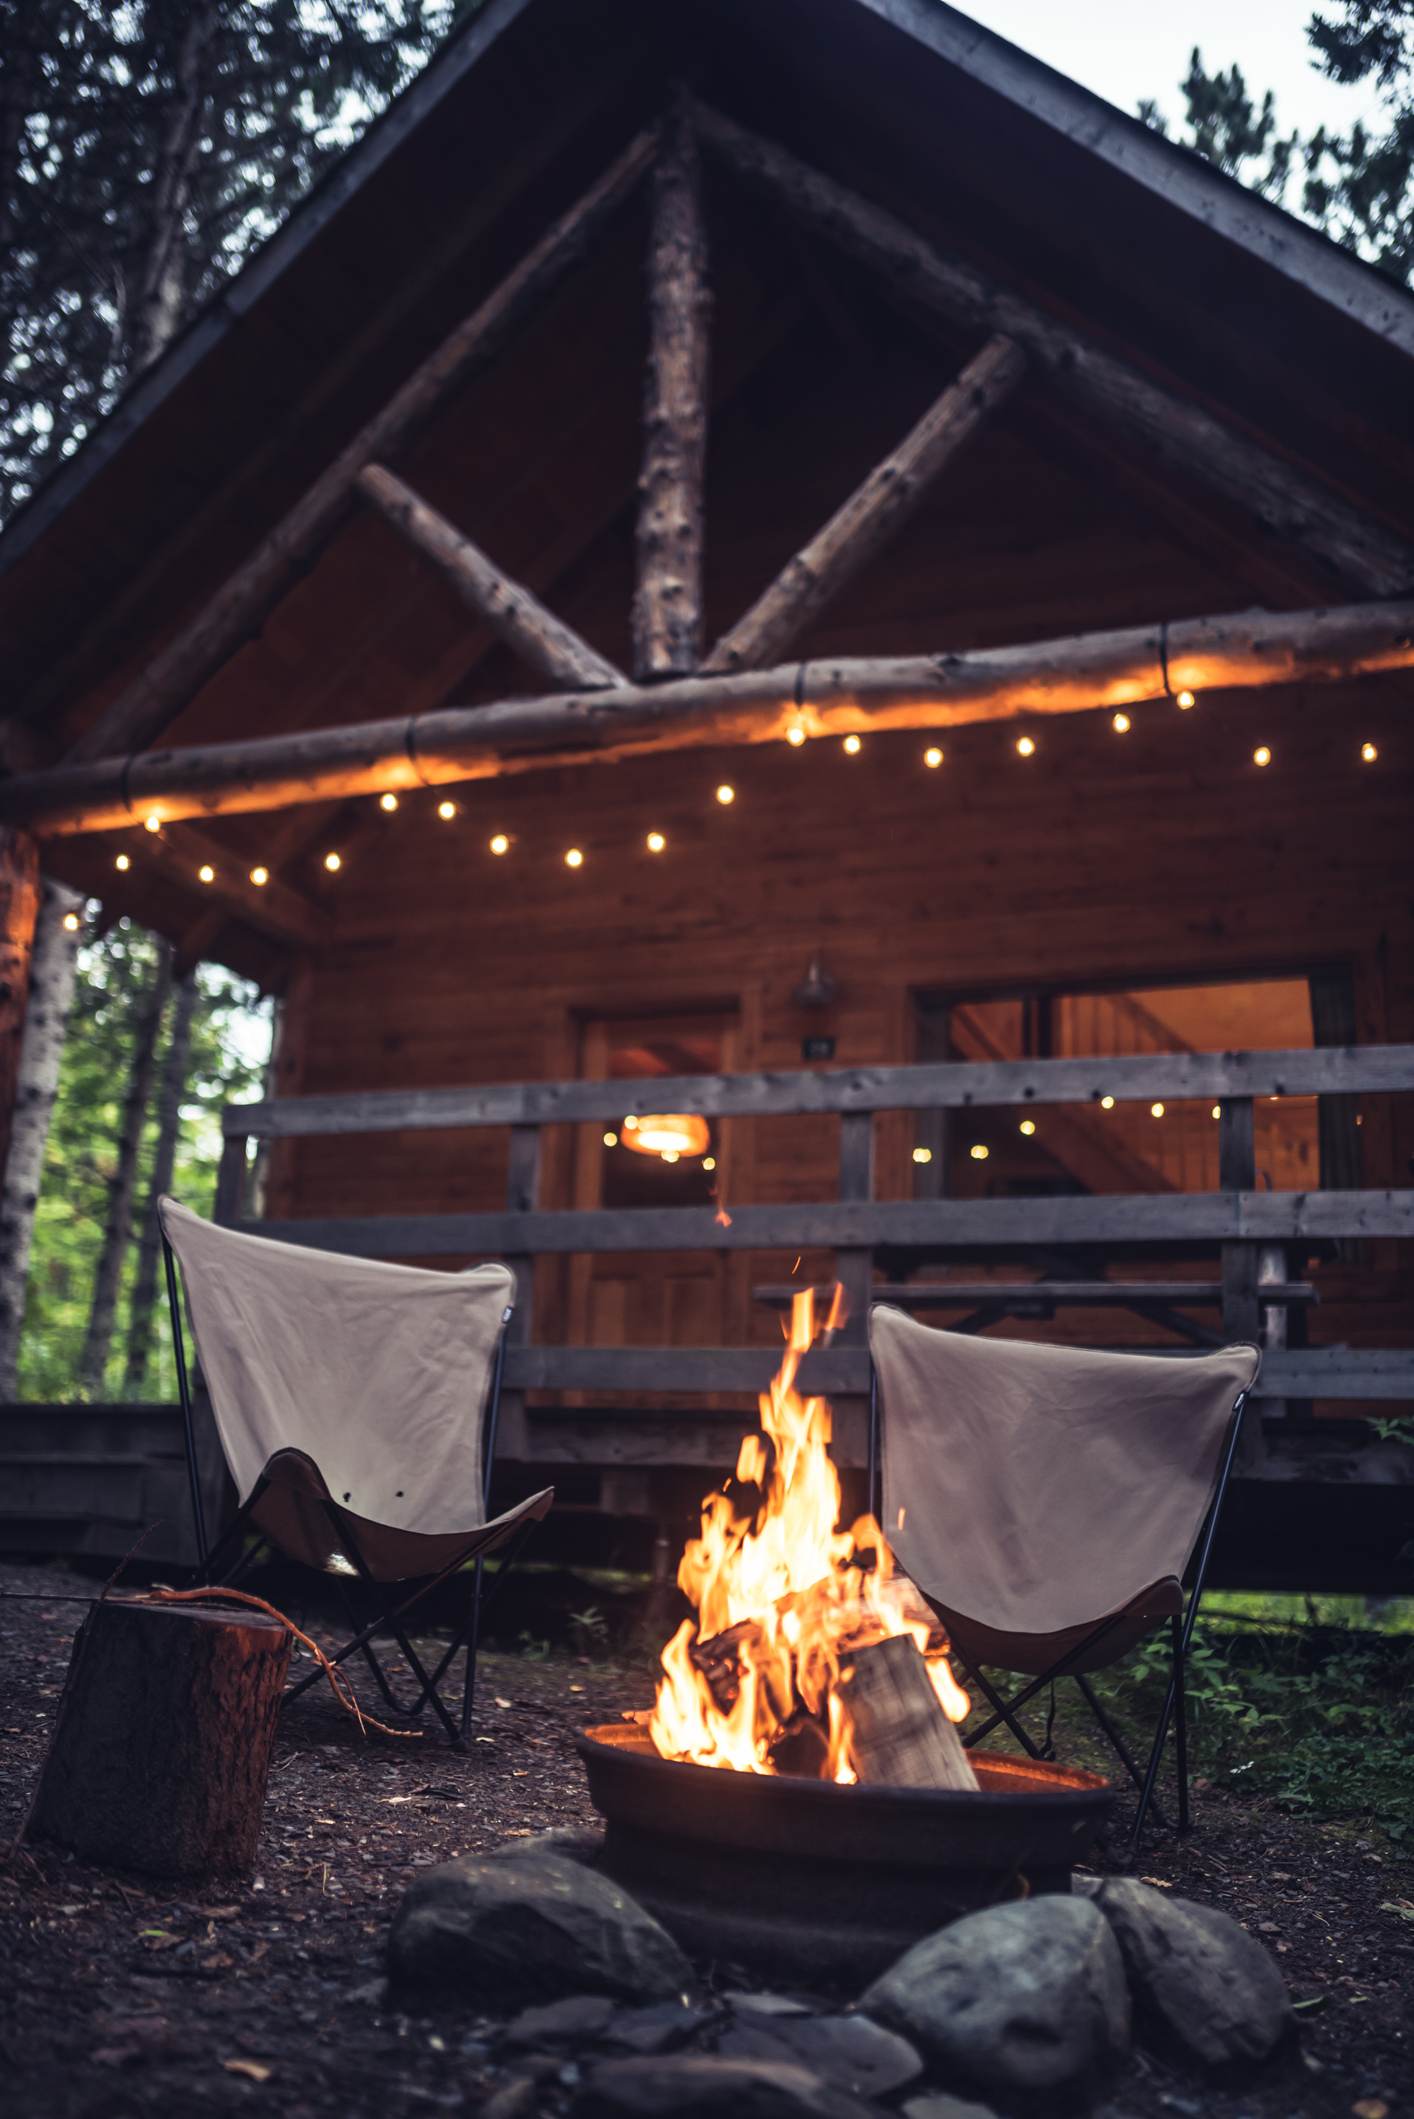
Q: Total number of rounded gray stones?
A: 3